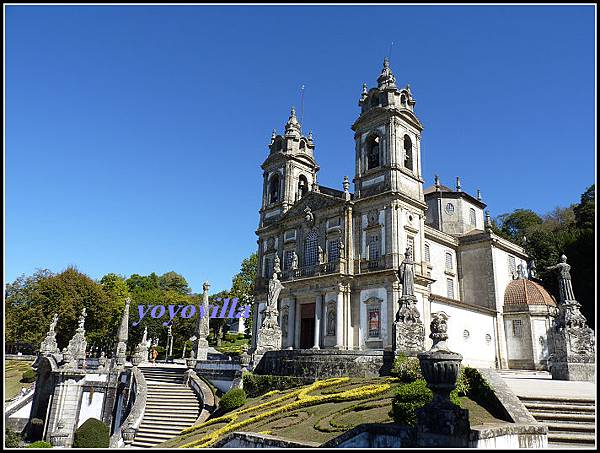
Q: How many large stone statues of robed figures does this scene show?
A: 3